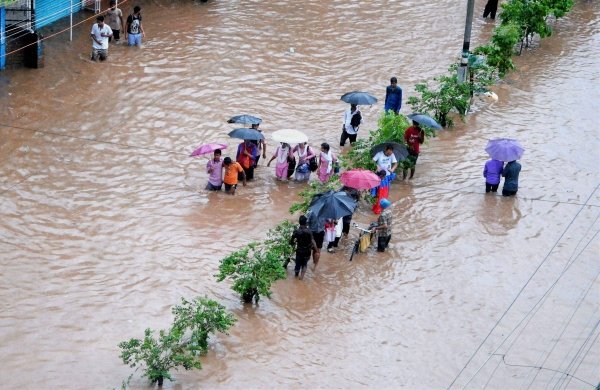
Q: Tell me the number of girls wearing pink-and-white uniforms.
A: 3